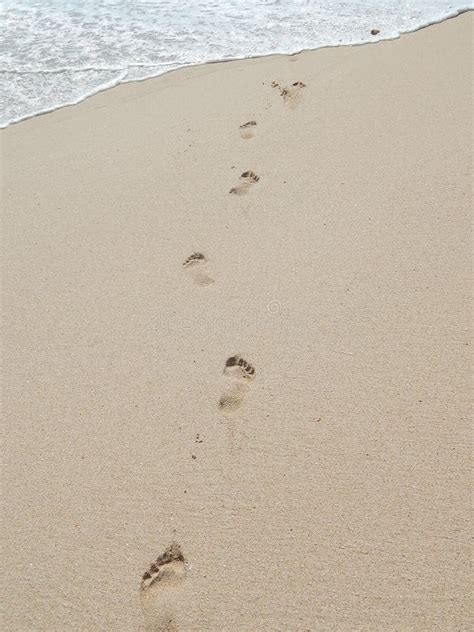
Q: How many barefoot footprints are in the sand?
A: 6